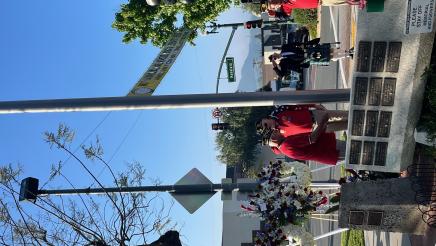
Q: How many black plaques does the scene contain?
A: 14